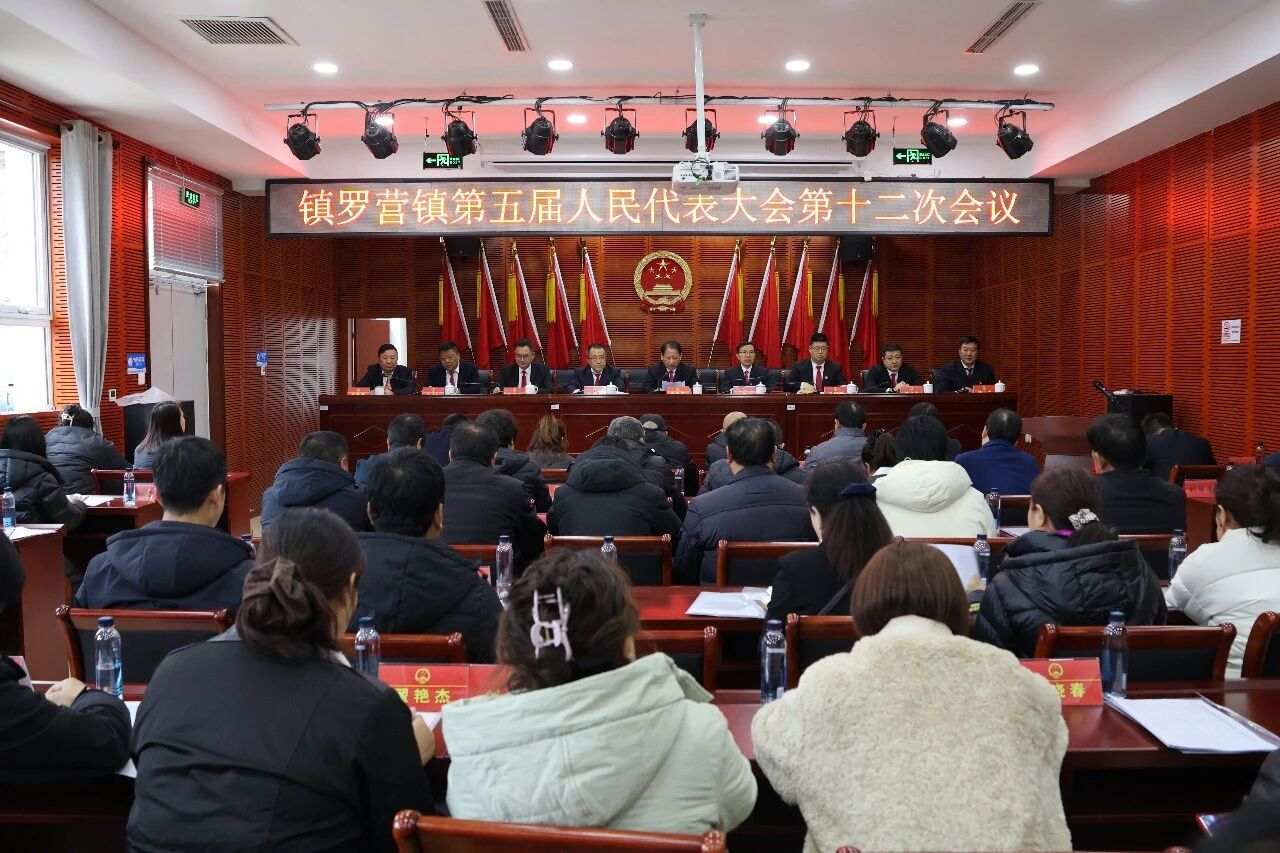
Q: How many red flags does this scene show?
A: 10